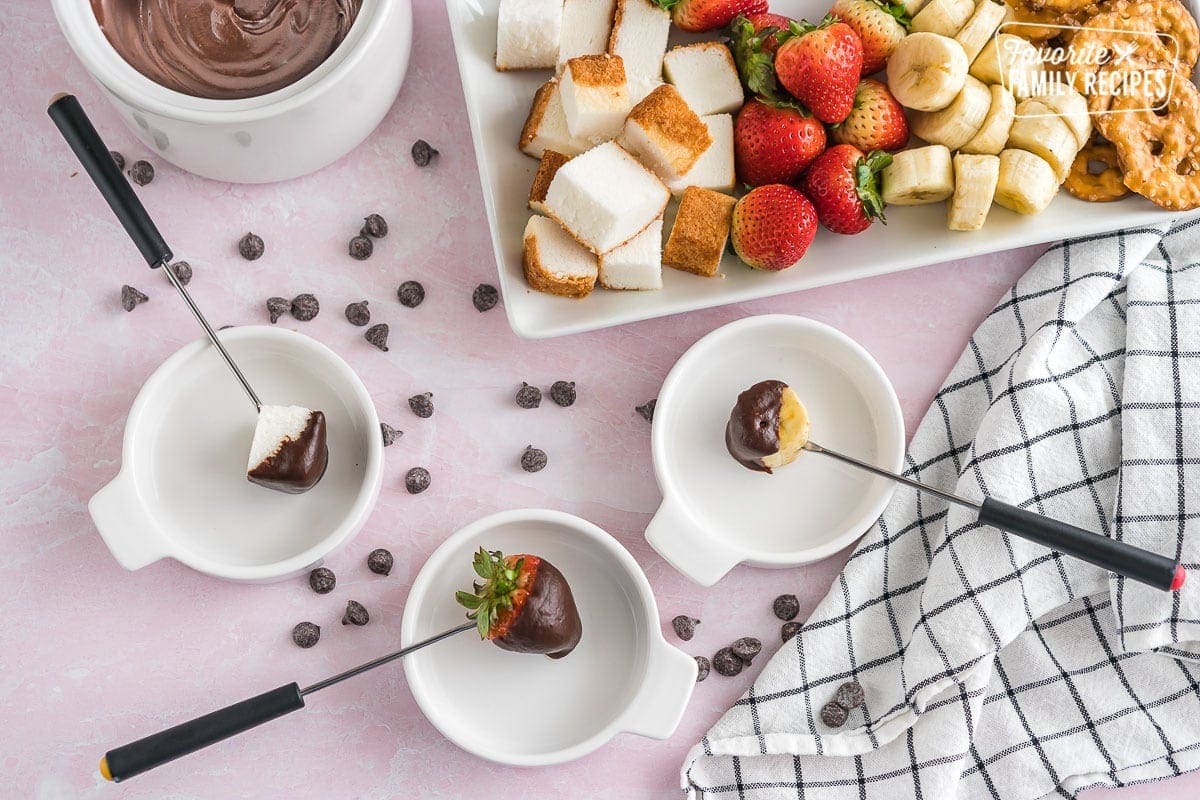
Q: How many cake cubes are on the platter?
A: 13